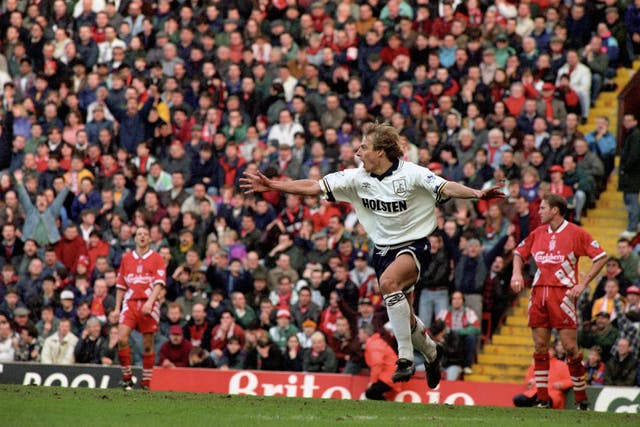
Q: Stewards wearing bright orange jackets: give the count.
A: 2